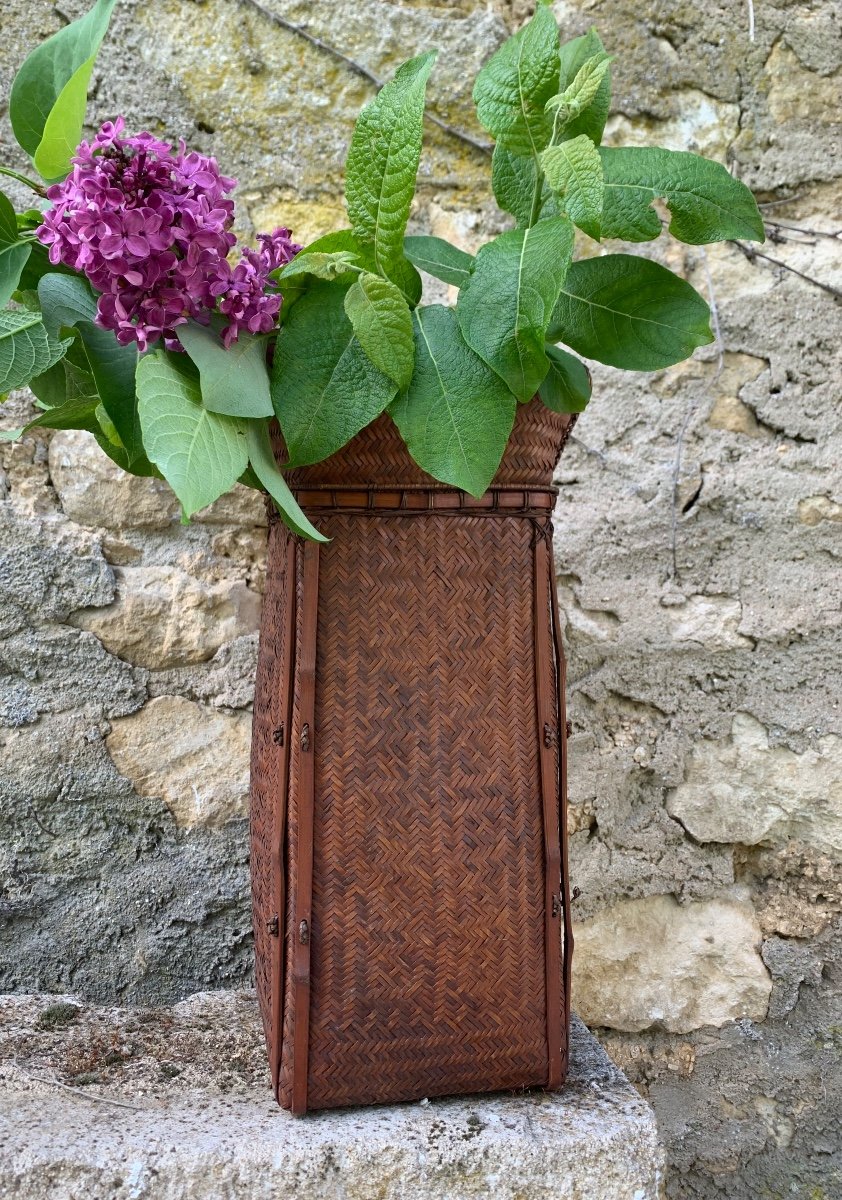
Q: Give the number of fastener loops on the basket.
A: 8